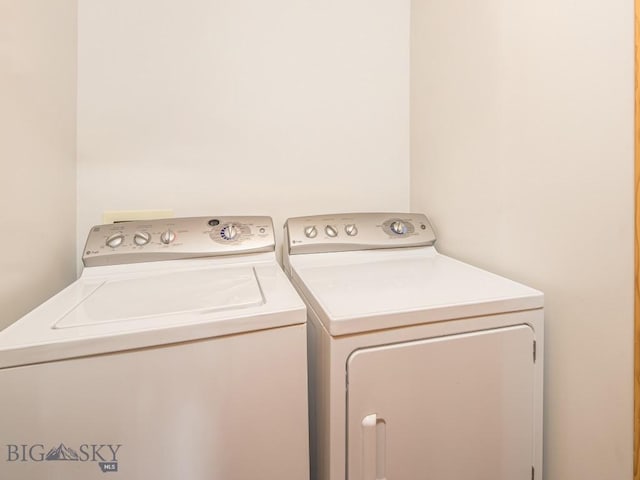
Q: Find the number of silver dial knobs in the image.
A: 8